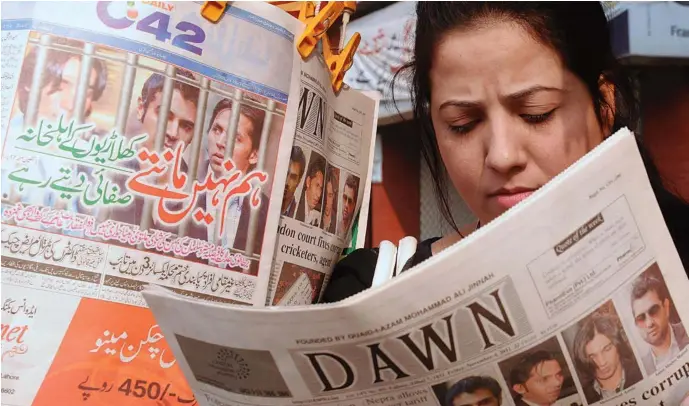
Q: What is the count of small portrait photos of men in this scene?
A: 8